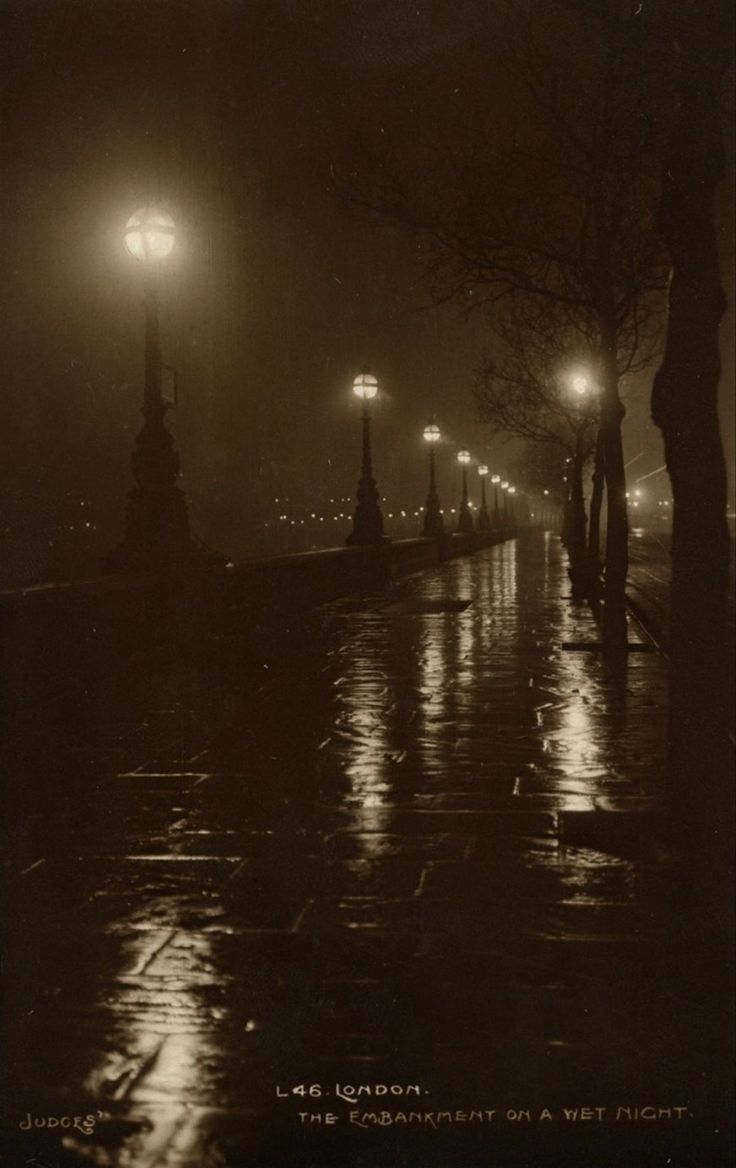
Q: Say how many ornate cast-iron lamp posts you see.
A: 8